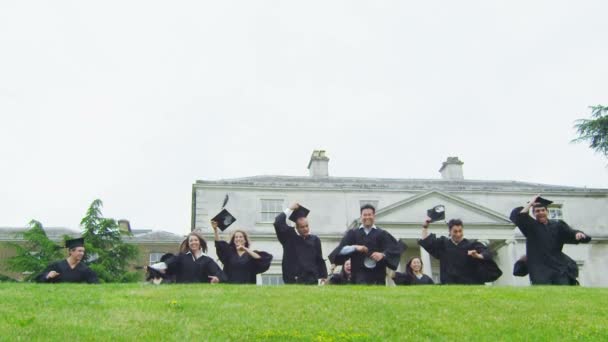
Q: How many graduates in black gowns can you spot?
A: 9